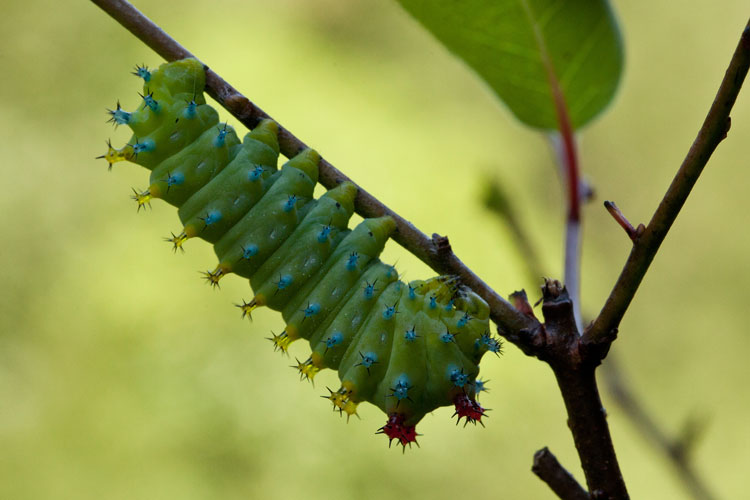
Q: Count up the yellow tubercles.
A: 8